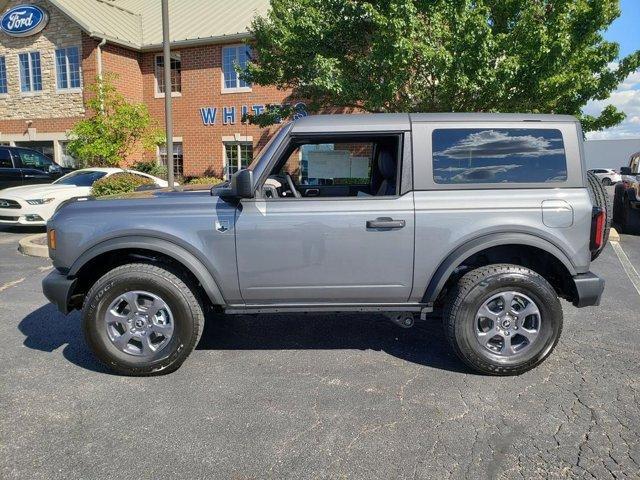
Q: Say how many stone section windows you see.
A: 3